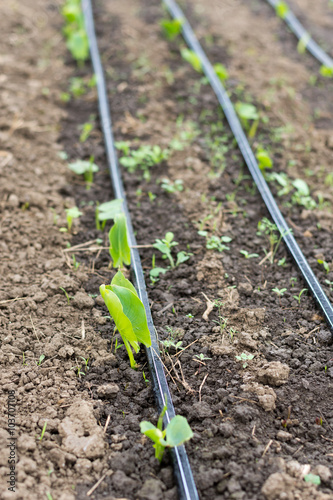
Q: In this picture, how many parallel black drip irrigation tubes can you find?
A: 3